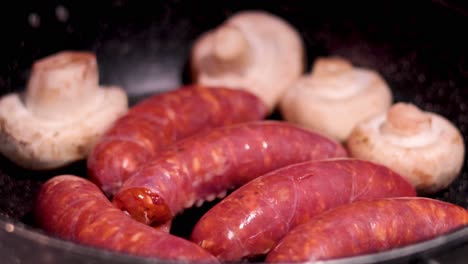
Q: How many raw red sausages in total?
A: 5